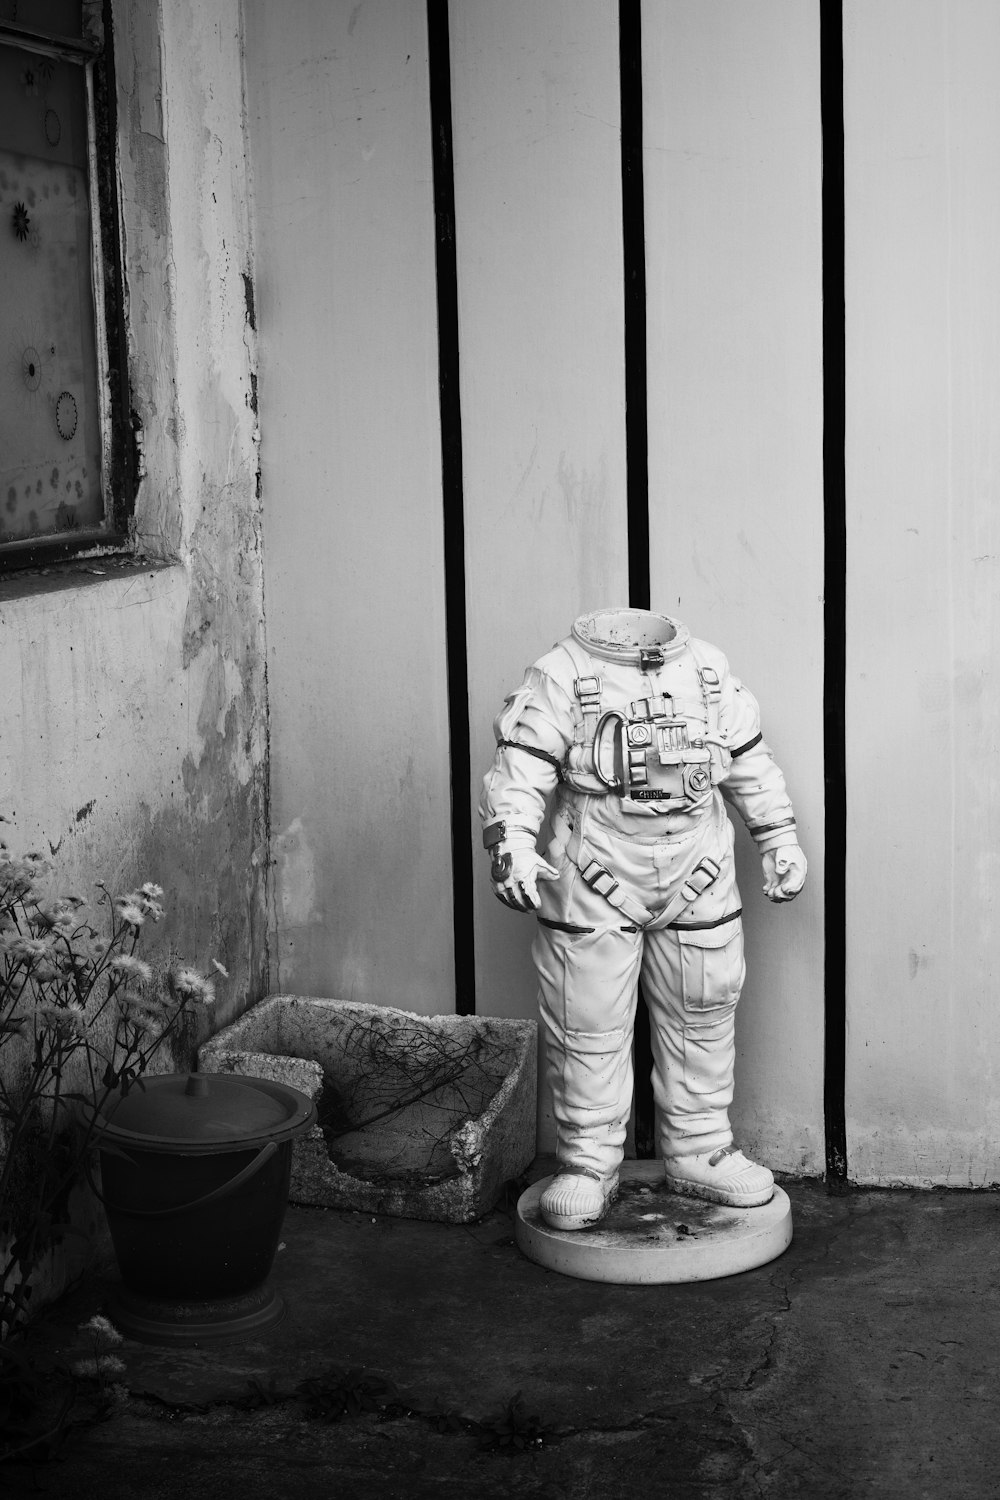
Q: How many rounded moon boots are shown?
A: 2